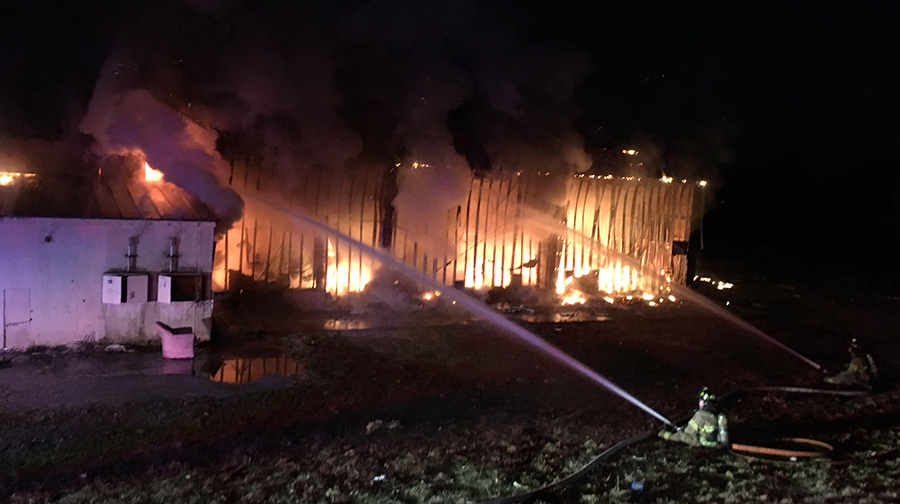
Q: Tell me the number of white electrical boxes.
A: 2